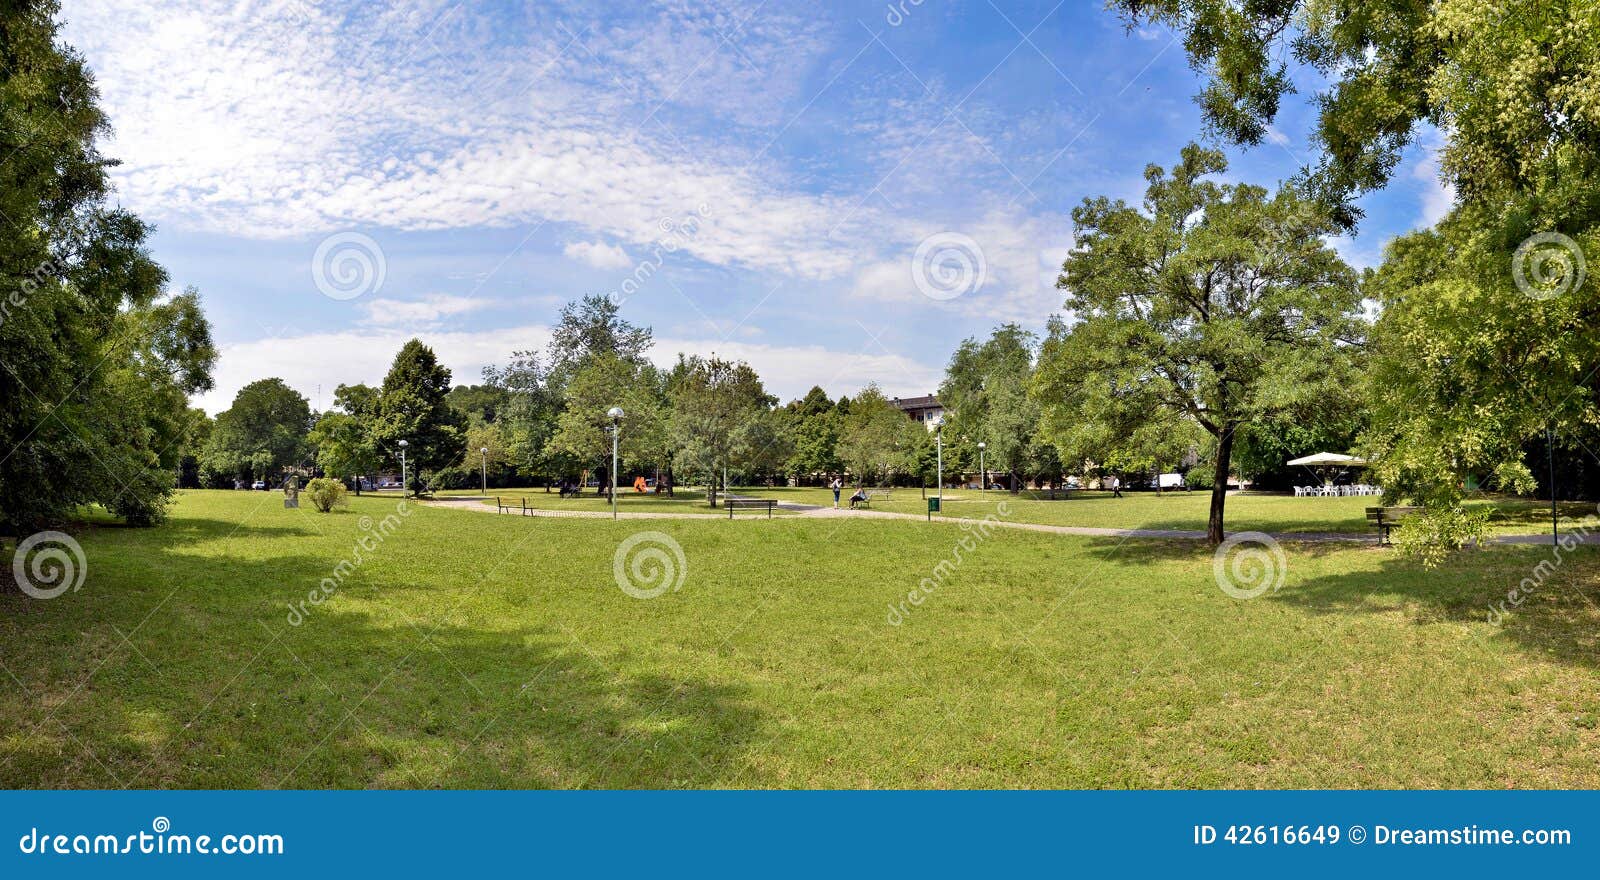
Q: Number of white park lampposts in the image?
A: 5